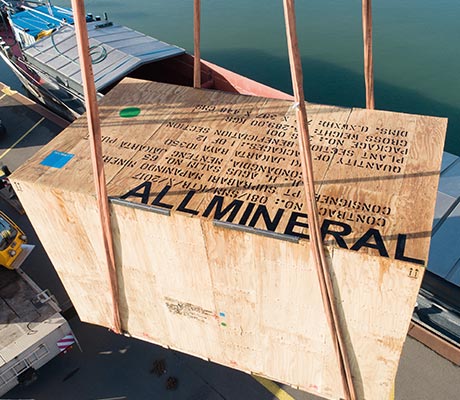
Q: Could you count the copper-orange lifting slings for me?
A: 4